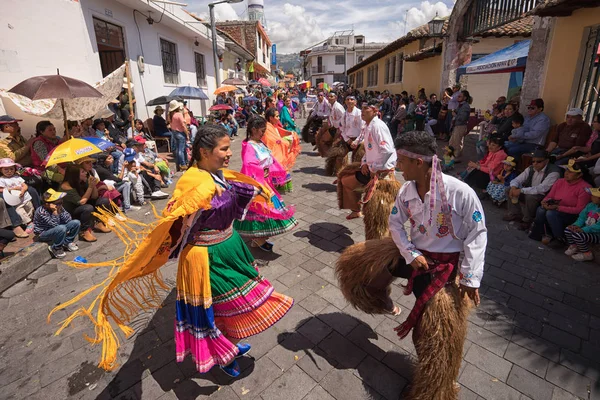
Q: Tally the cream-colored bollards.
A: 0